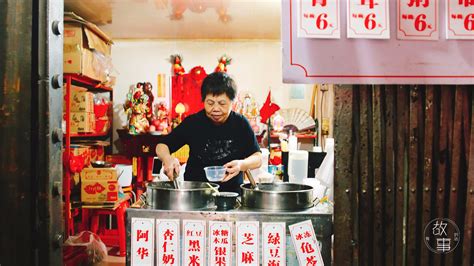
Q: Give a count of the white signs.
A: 11